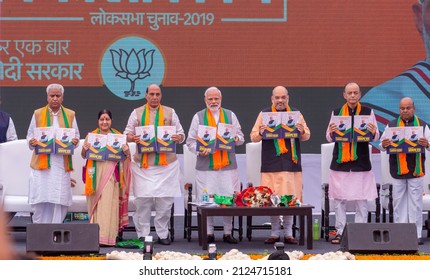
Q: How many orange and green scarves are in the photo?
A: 7